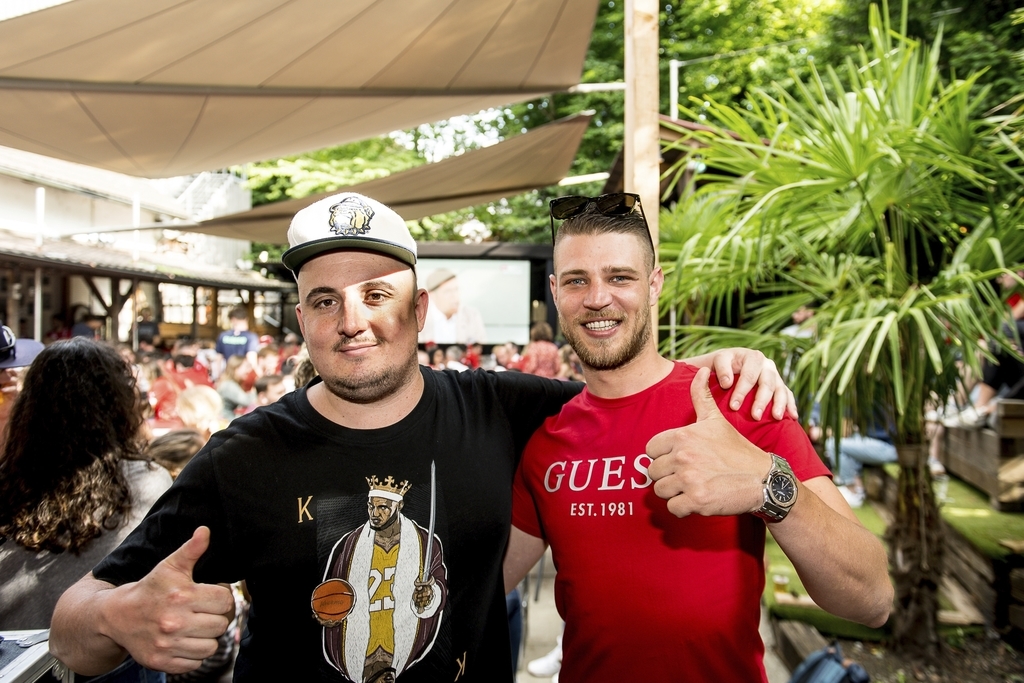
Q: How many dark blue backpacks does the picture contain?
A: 1